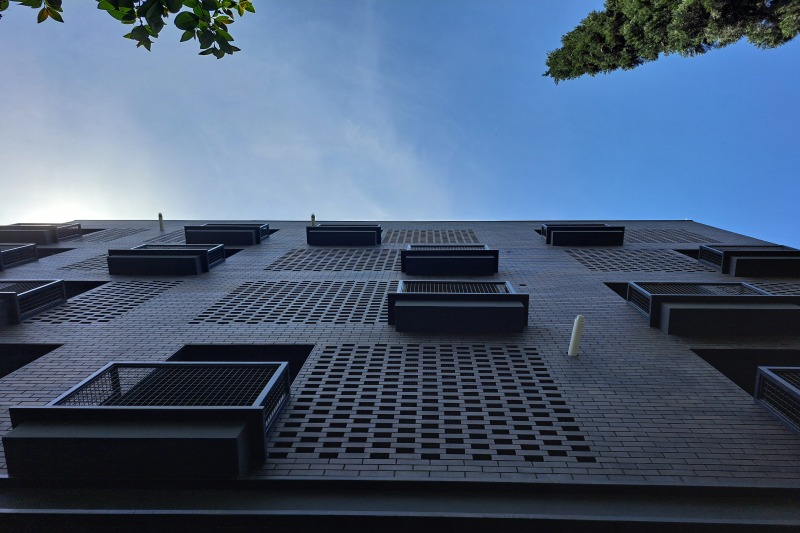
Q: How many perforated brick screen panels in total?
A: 11